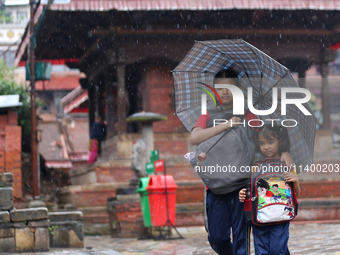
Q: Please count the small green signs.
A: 2